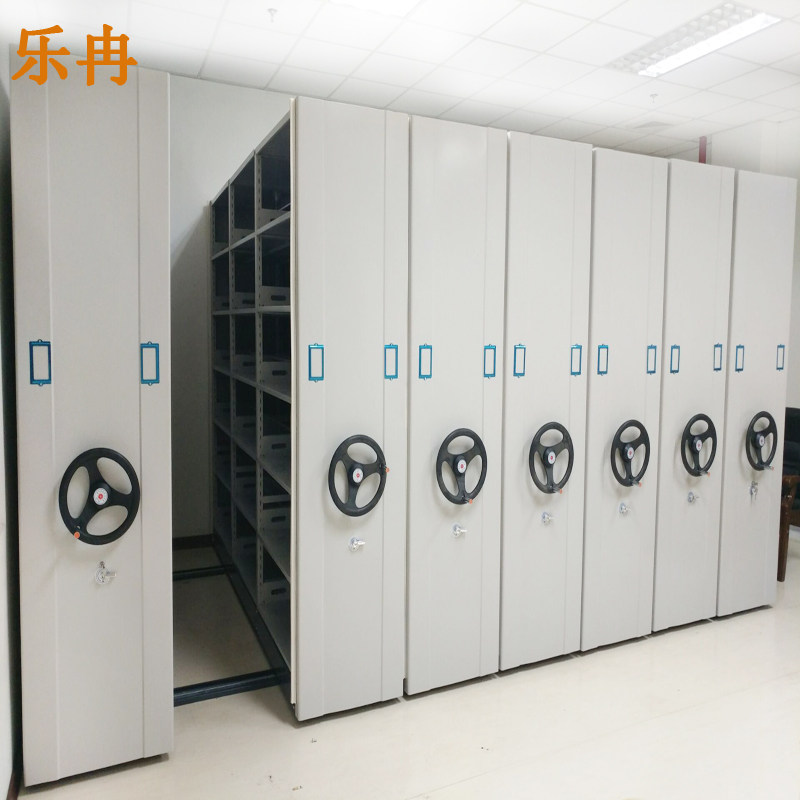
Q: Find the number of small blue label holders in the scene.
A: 14